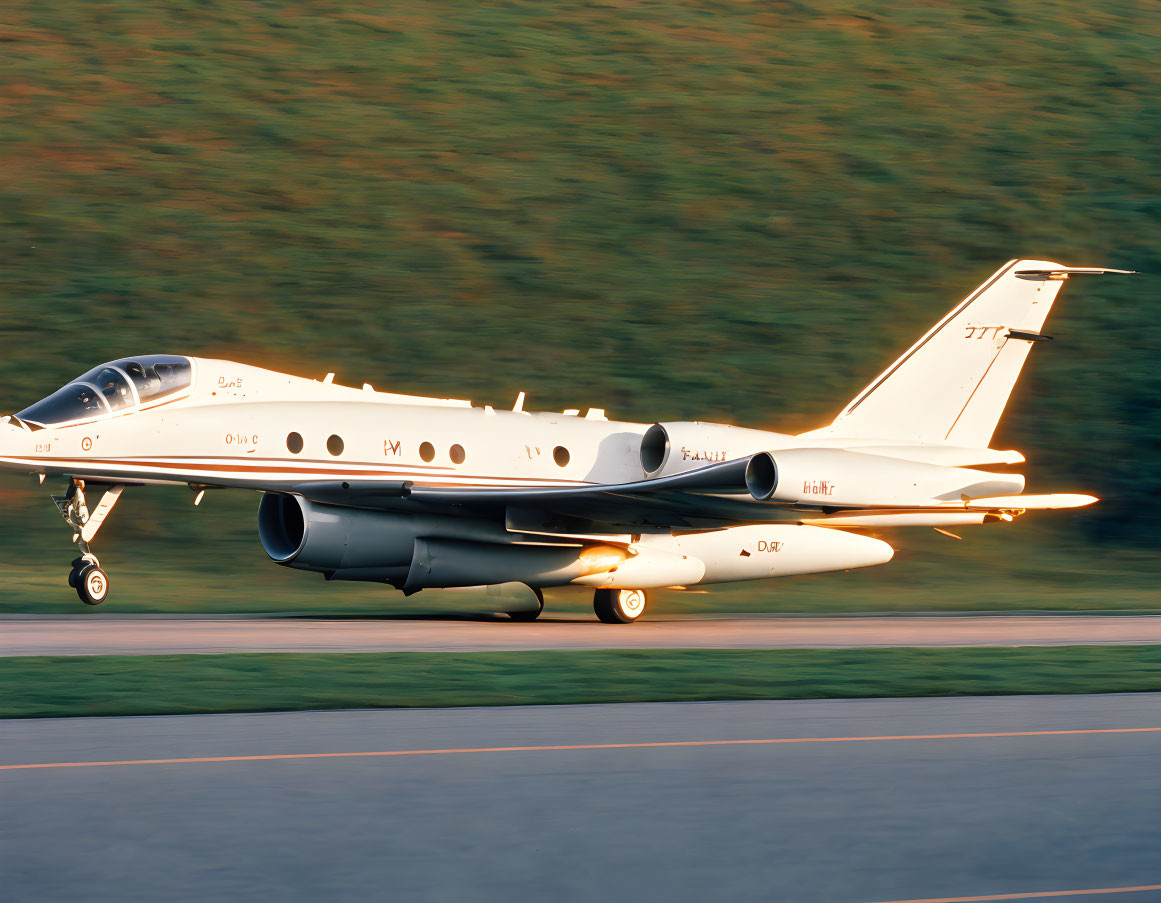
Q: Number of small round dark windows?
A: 5